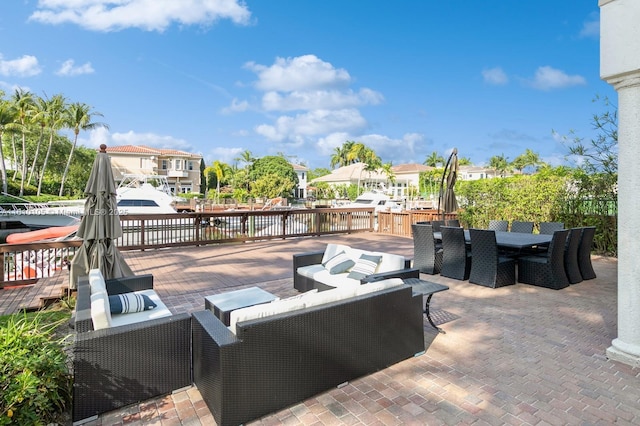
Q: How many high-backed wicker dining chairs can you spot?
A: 12